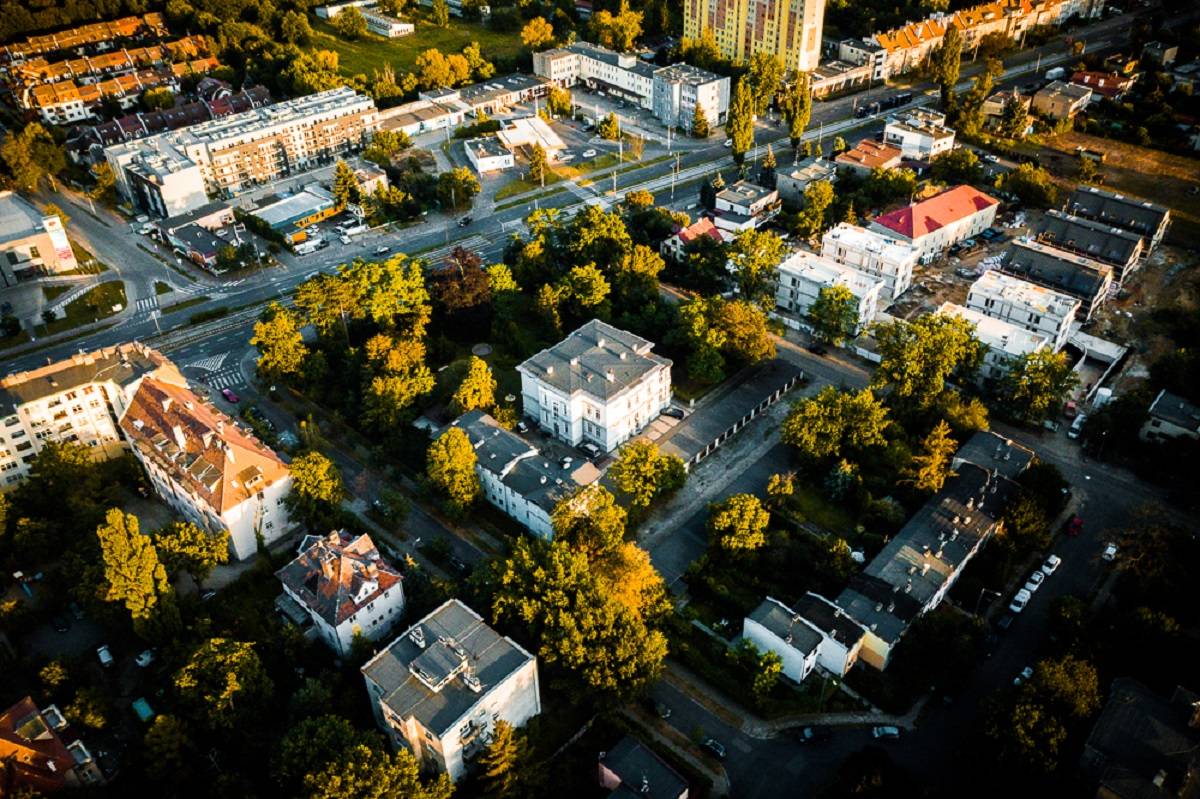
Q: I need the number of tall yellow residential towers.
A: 1